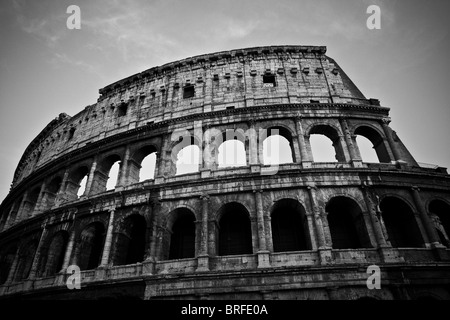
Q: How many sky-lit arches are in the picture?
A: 8